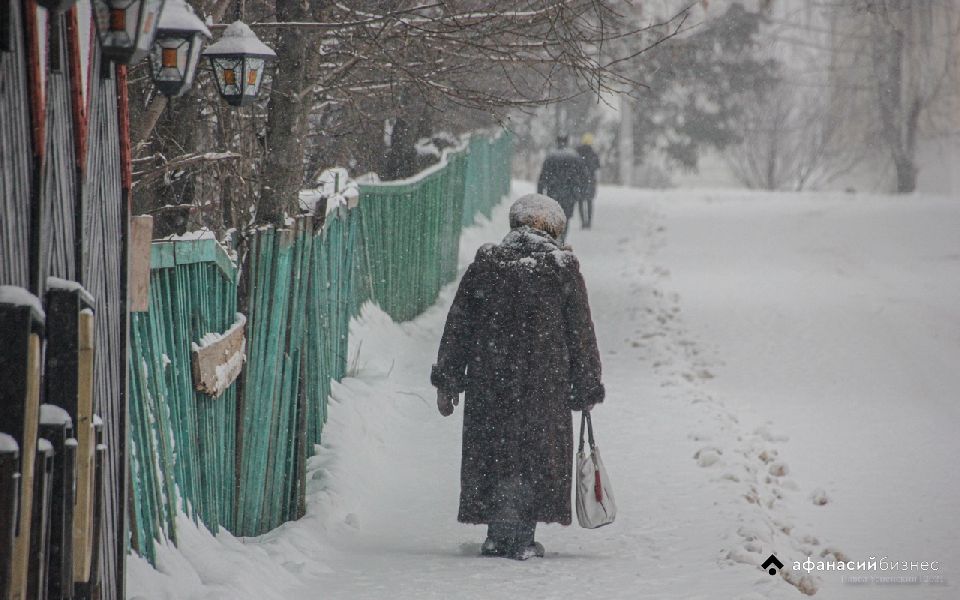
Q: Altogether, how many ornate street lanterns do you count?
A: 3